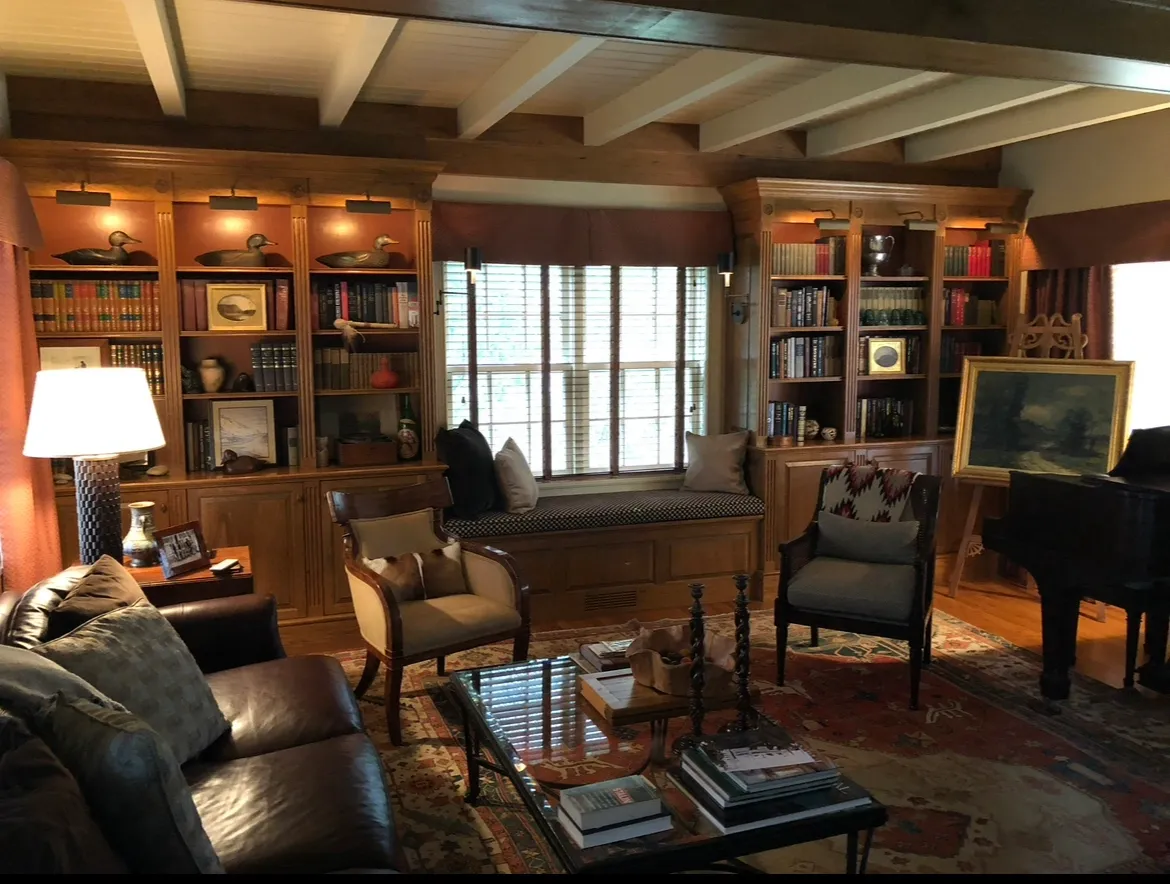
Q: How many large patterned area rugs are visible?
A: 1